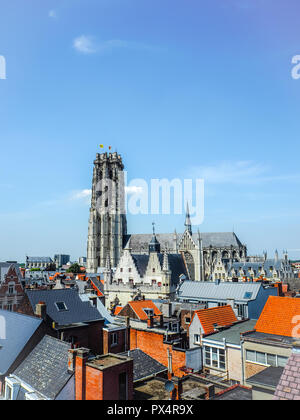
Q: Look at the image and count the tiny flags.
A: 2